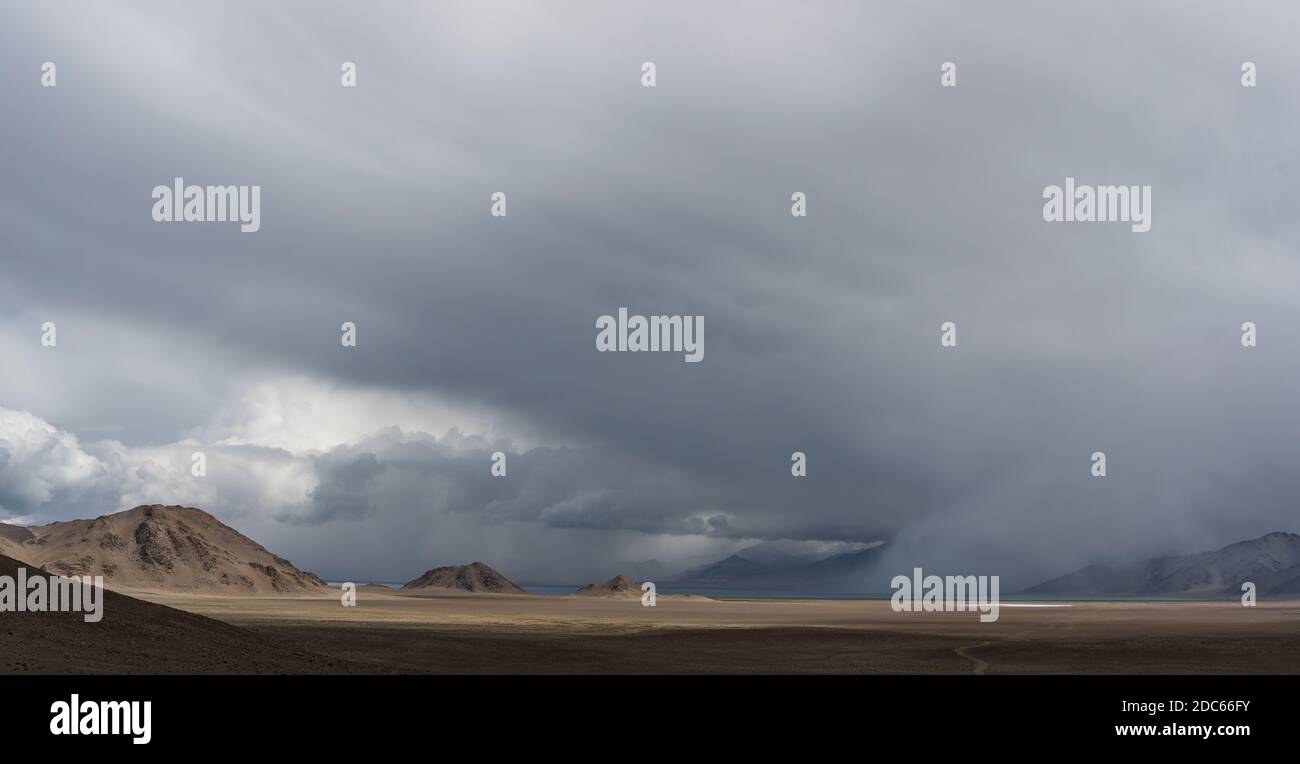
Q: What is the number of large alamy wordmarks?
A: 6